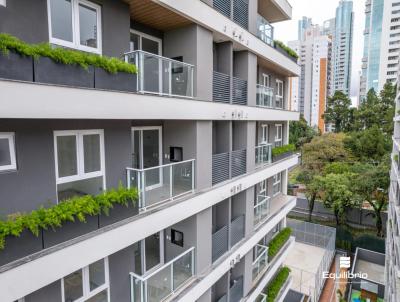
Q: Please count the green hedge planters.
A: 6